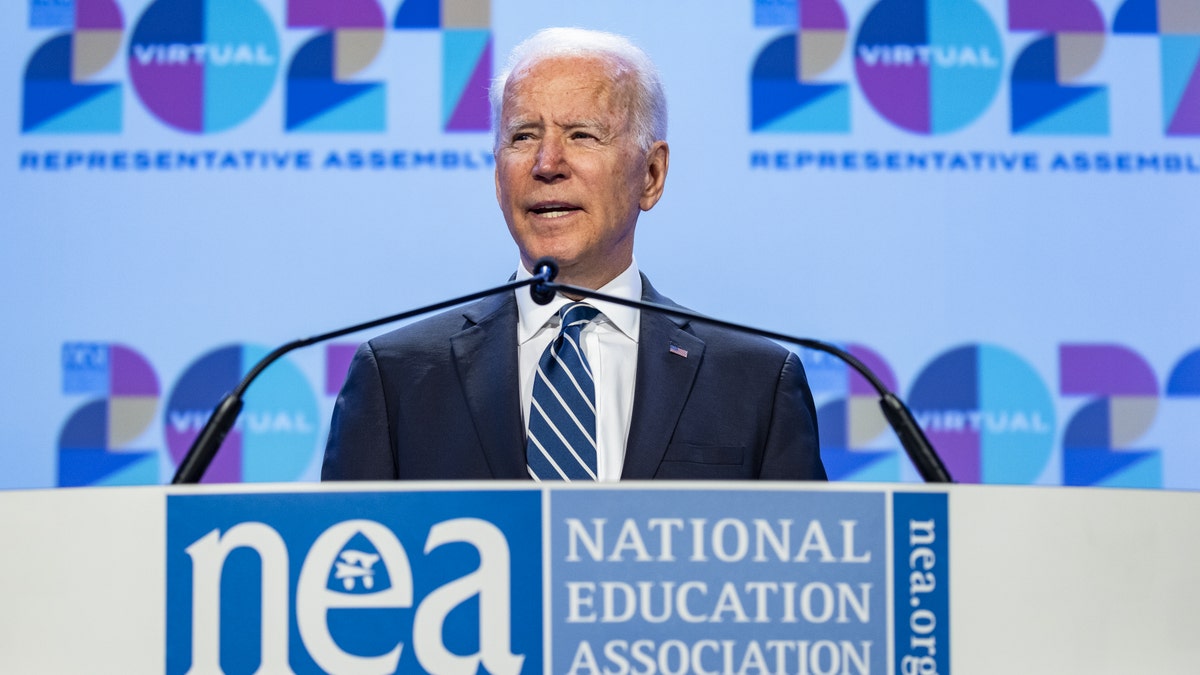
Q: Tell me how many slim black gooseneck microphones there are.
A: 2